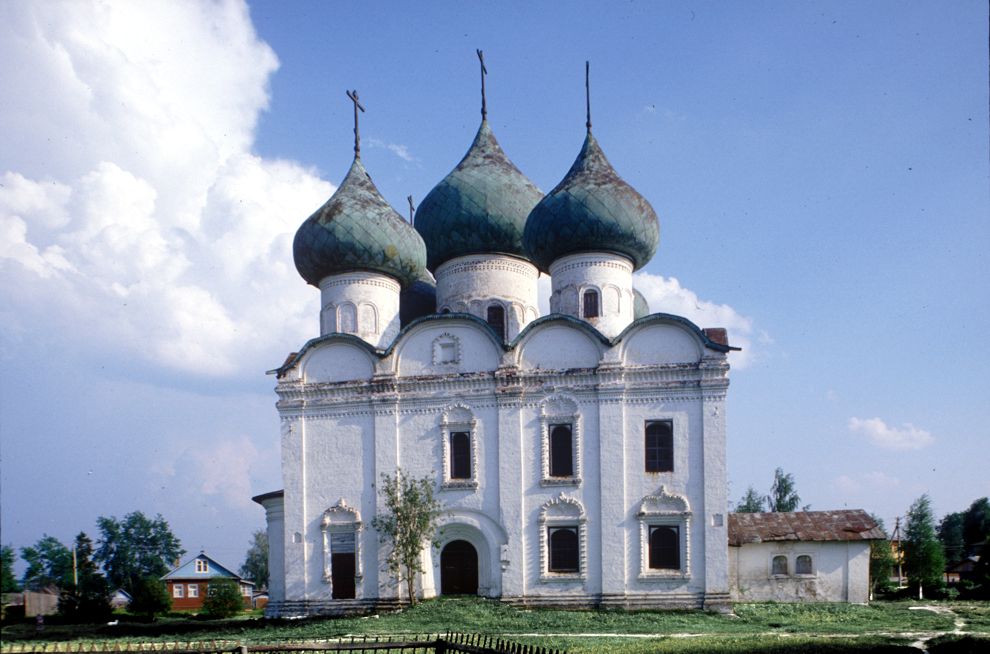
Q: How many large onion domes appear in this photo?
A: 3